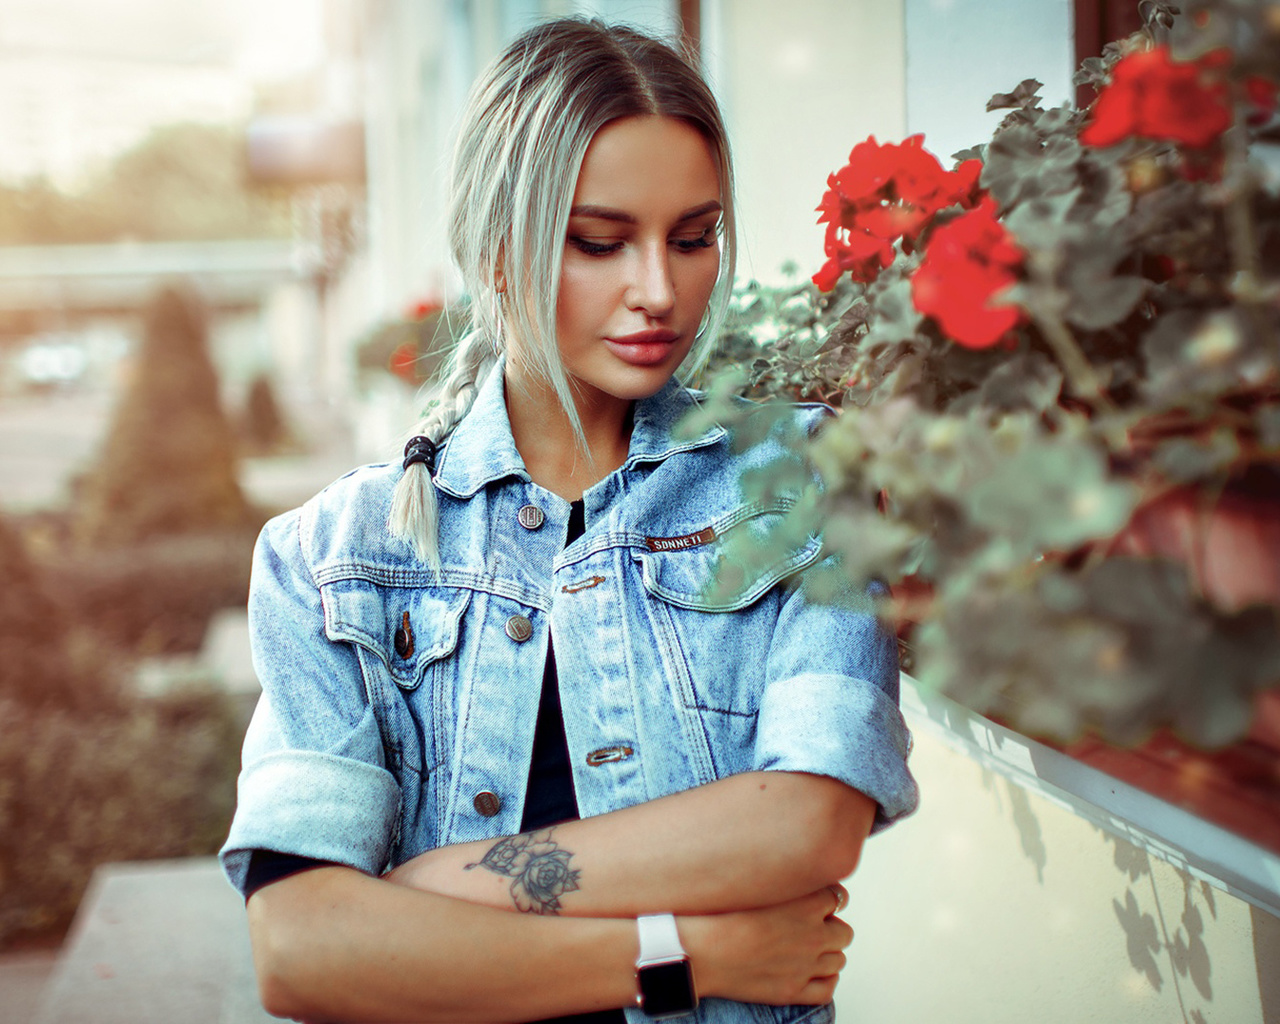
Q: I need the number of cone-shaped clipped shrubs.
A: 2